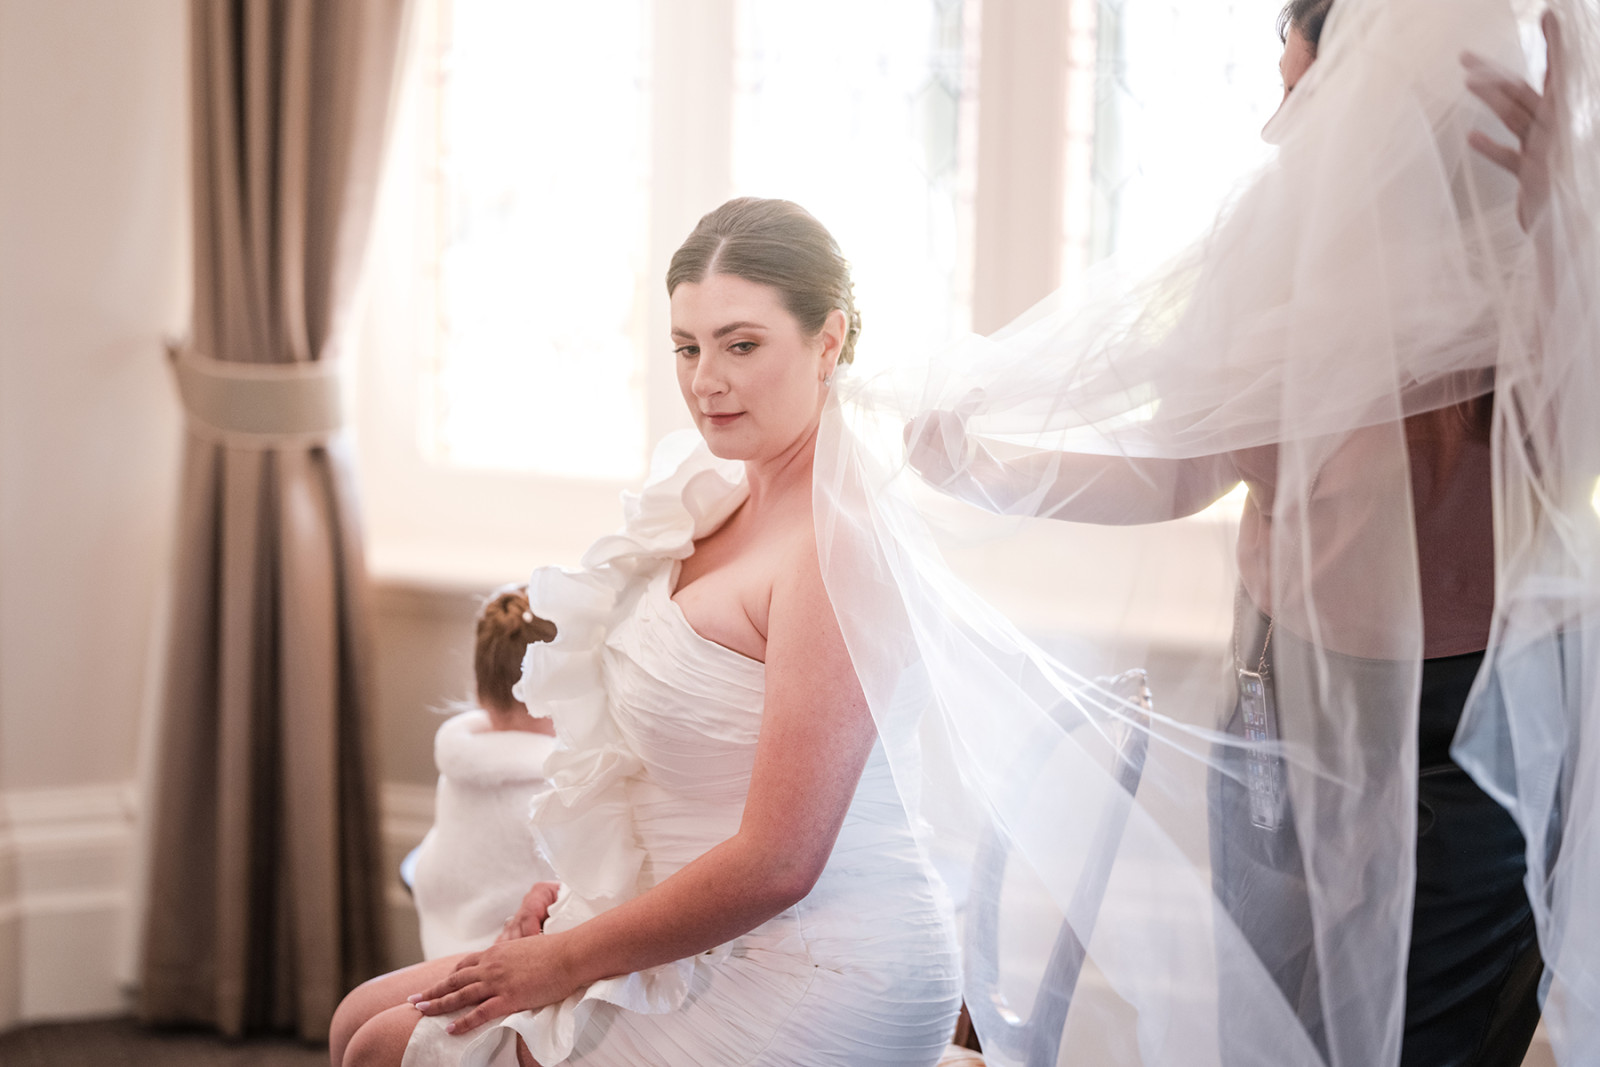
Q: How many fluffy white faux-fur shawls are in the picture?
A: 1